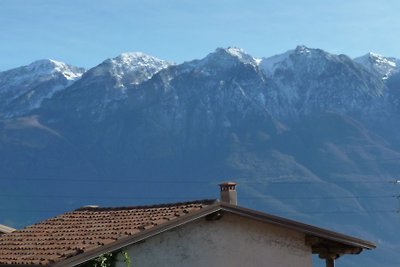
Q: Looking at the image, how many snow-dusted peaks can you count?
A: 5